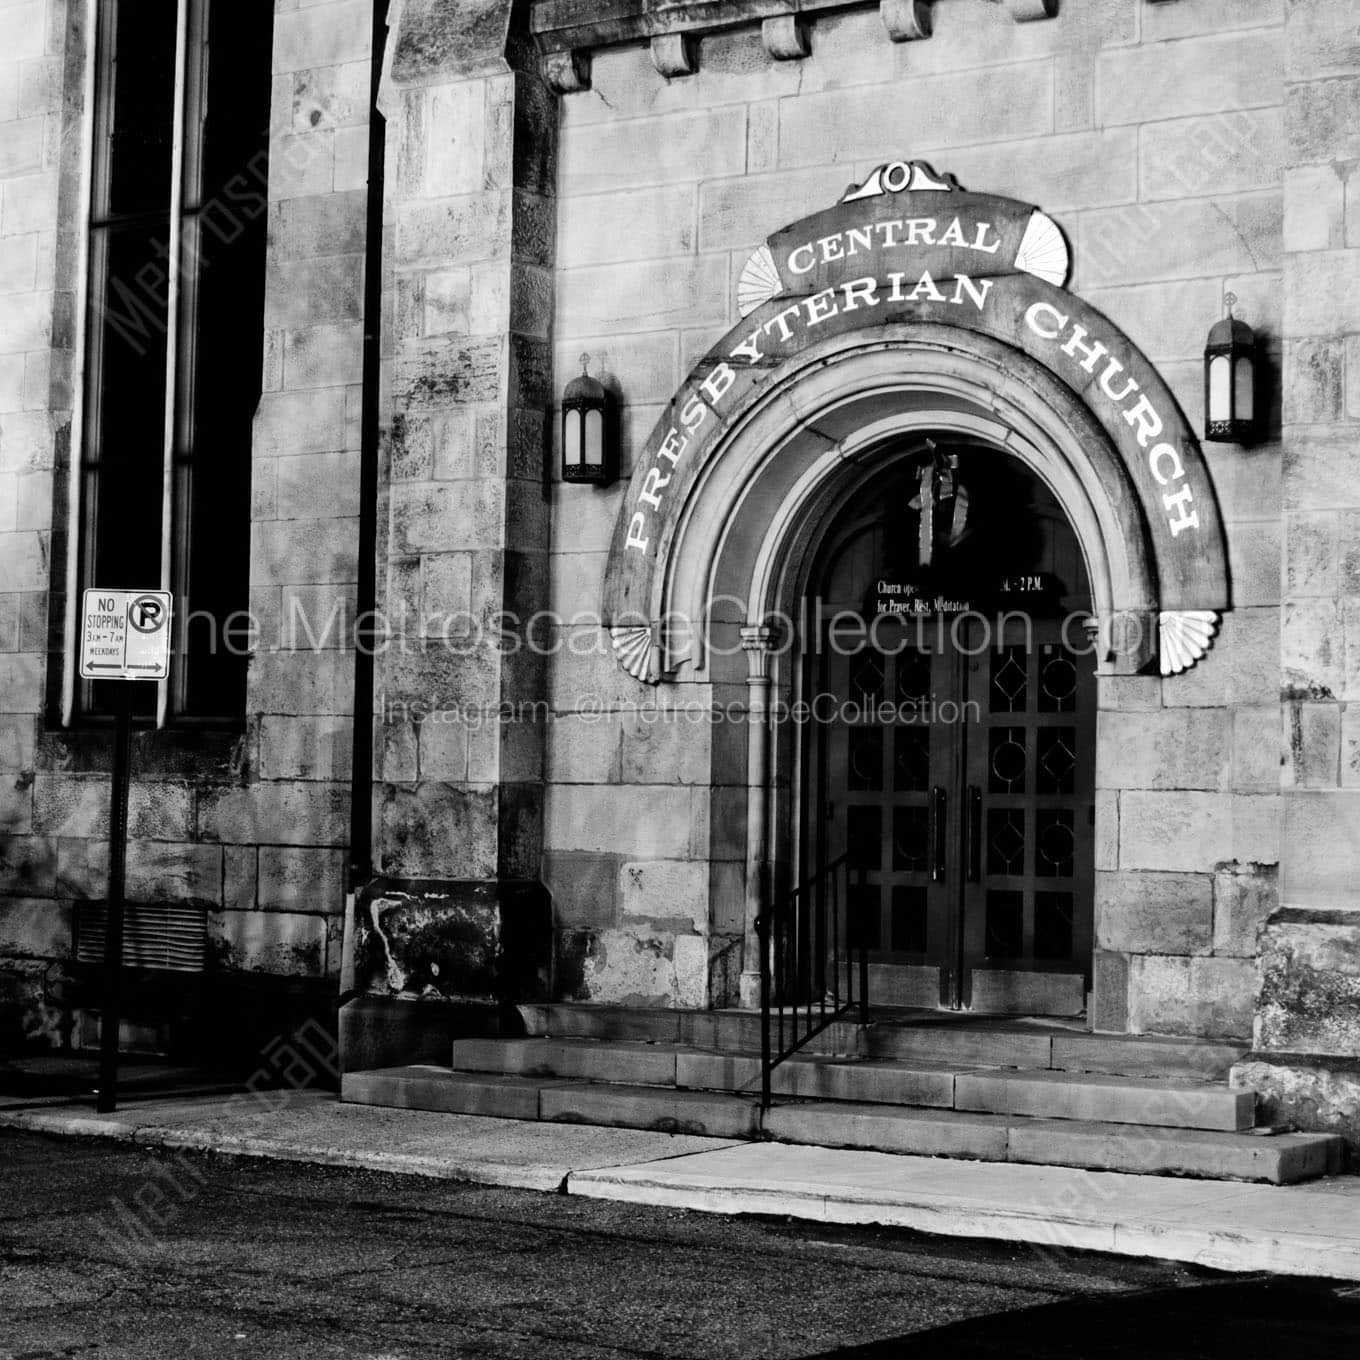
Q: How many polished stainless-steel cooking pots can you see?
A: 0